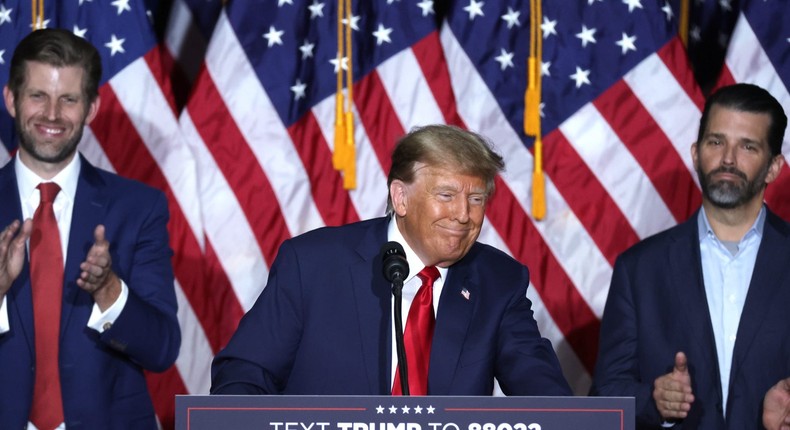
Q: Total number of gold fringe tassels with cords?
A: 4